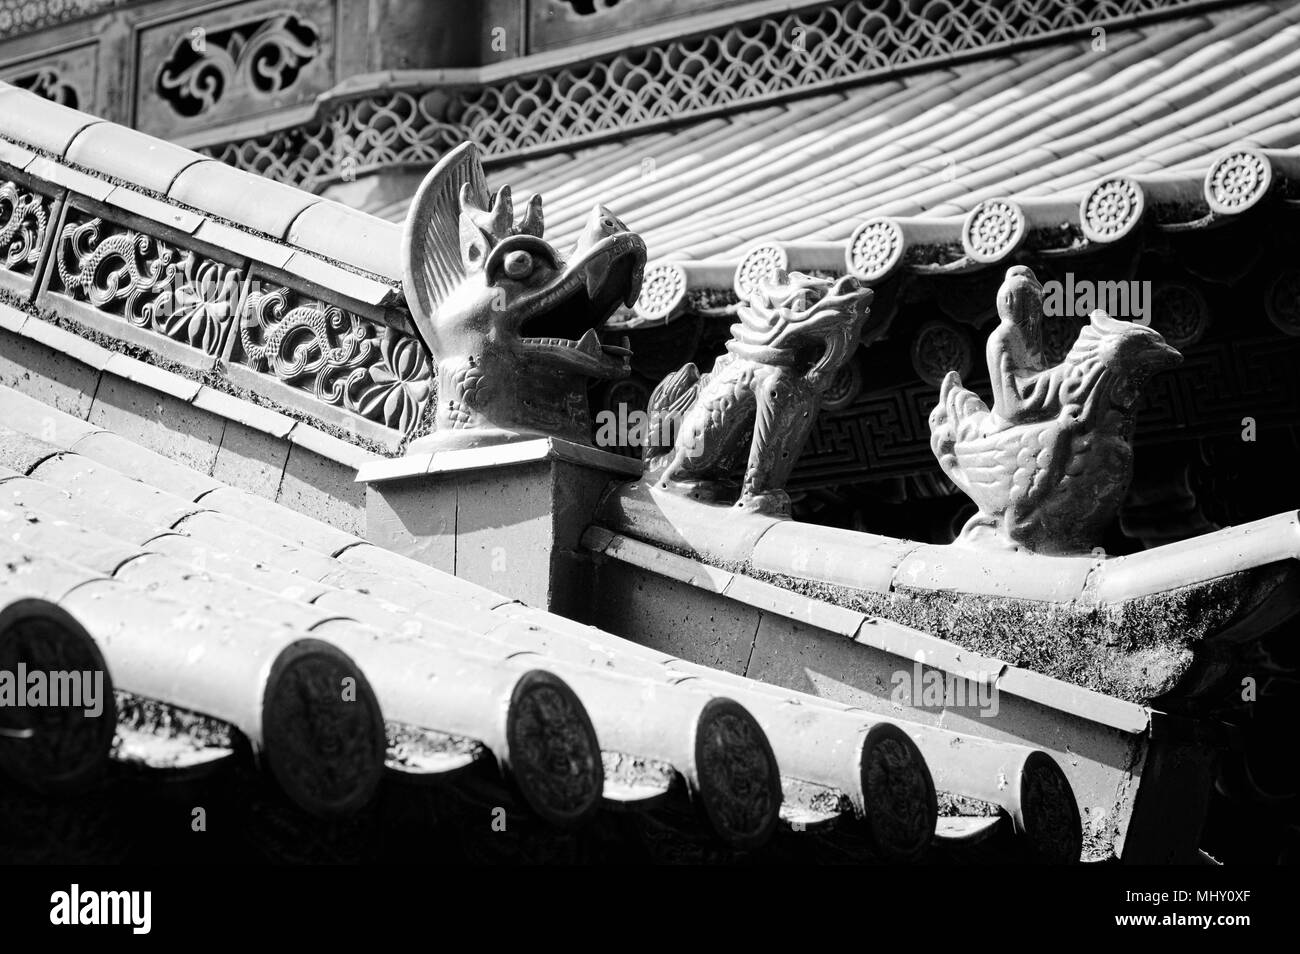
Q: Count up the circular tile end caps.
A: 12